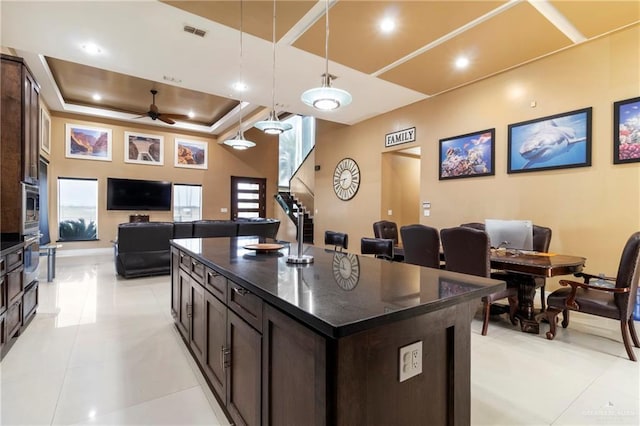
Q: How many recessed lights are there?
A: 6